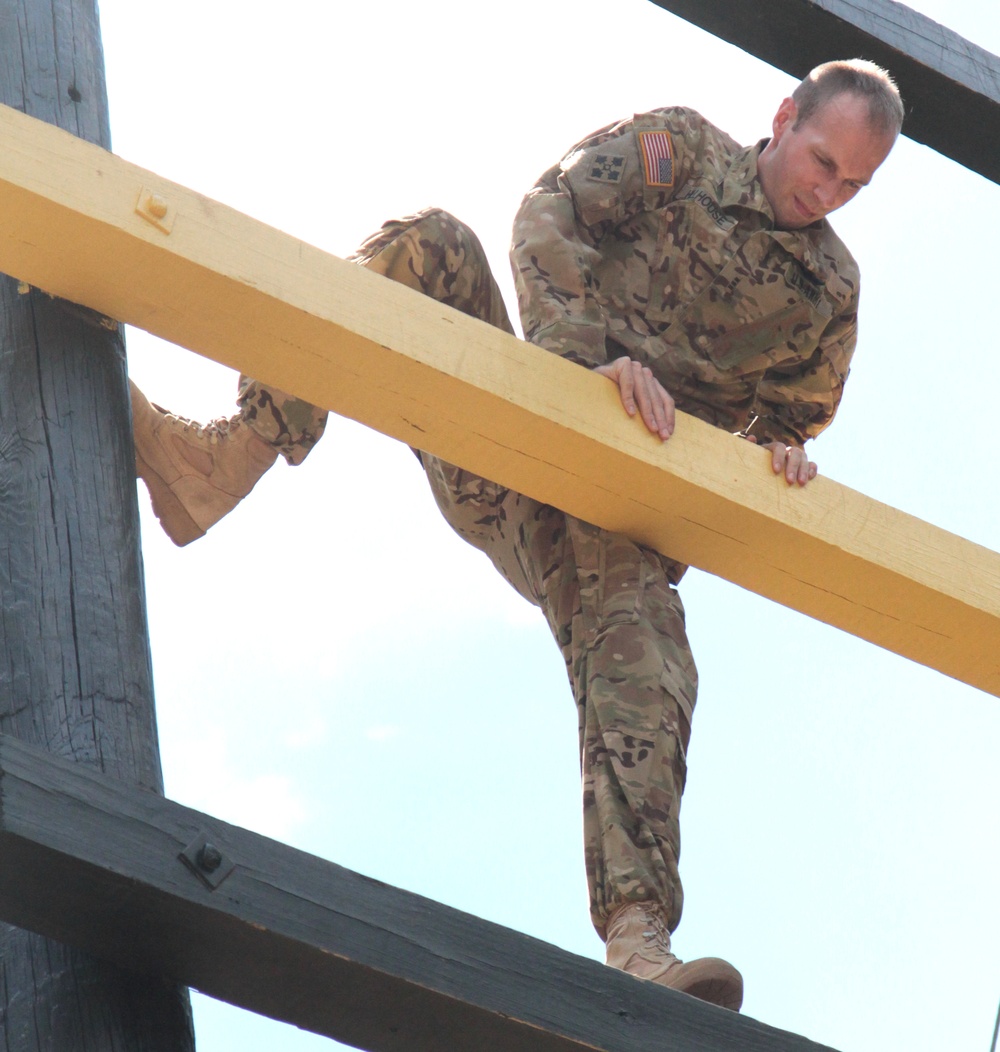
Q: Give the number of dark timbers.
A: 3